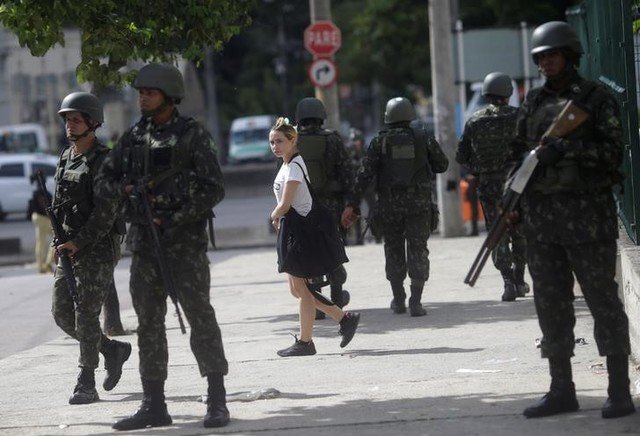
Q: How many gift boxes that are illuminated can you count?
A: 0